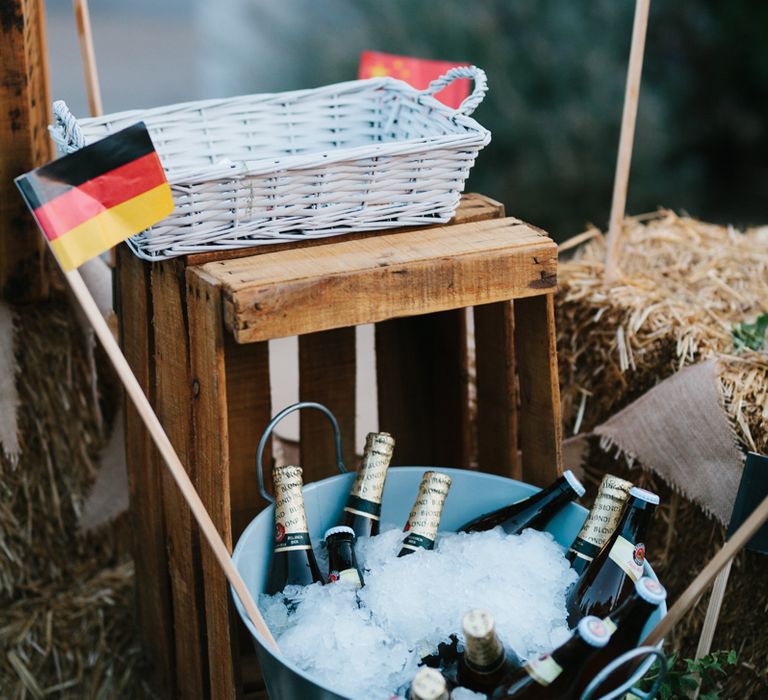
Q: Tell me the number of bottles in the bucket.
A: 11